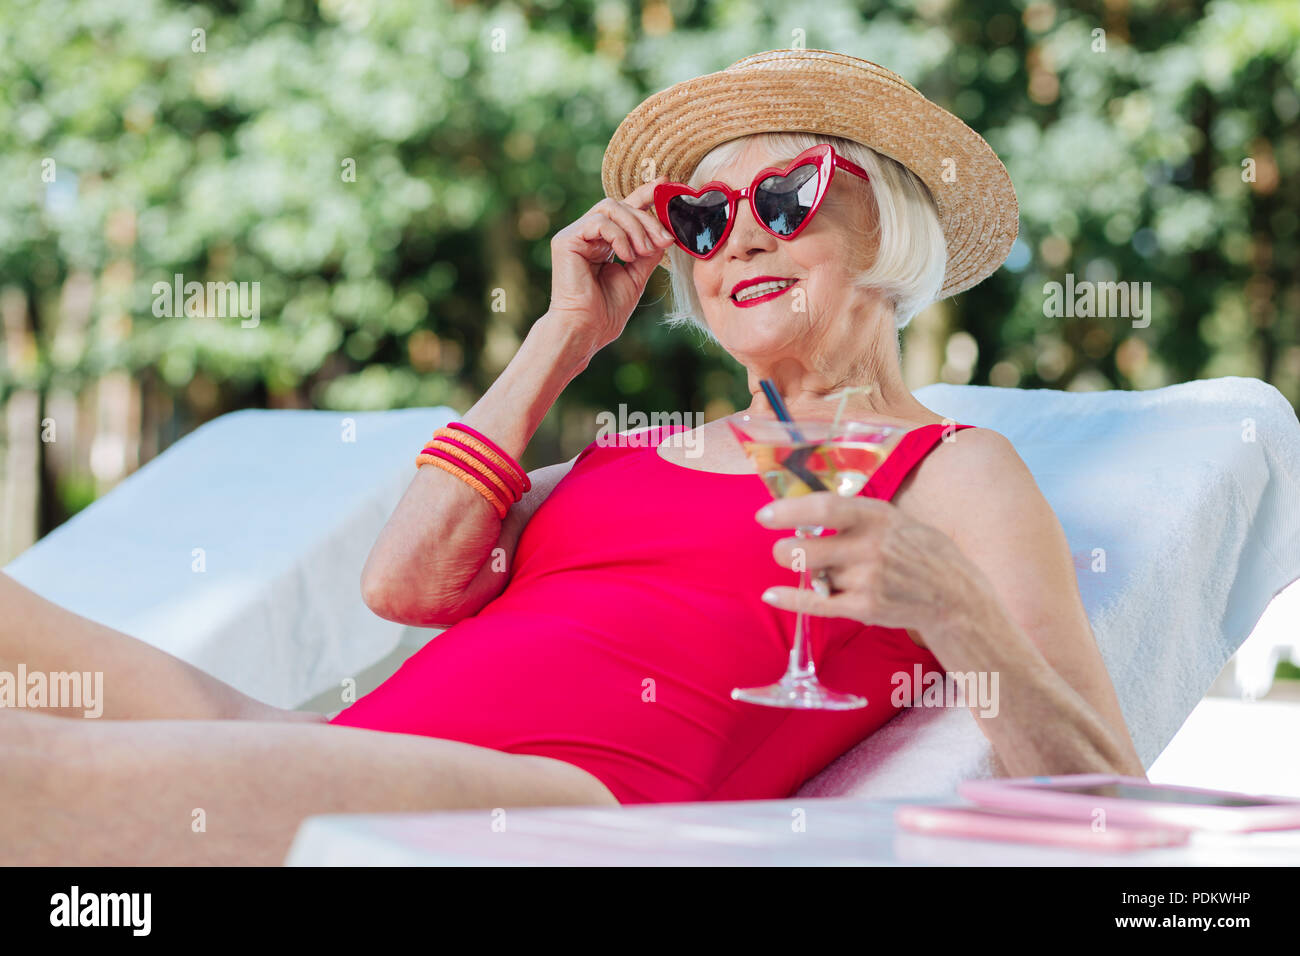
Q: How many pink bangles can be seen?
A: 3